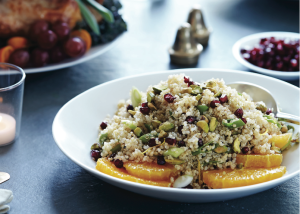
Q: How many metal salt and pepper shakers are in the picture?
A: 2